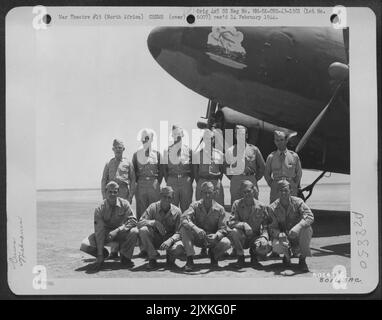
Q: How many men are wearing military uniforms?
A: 11